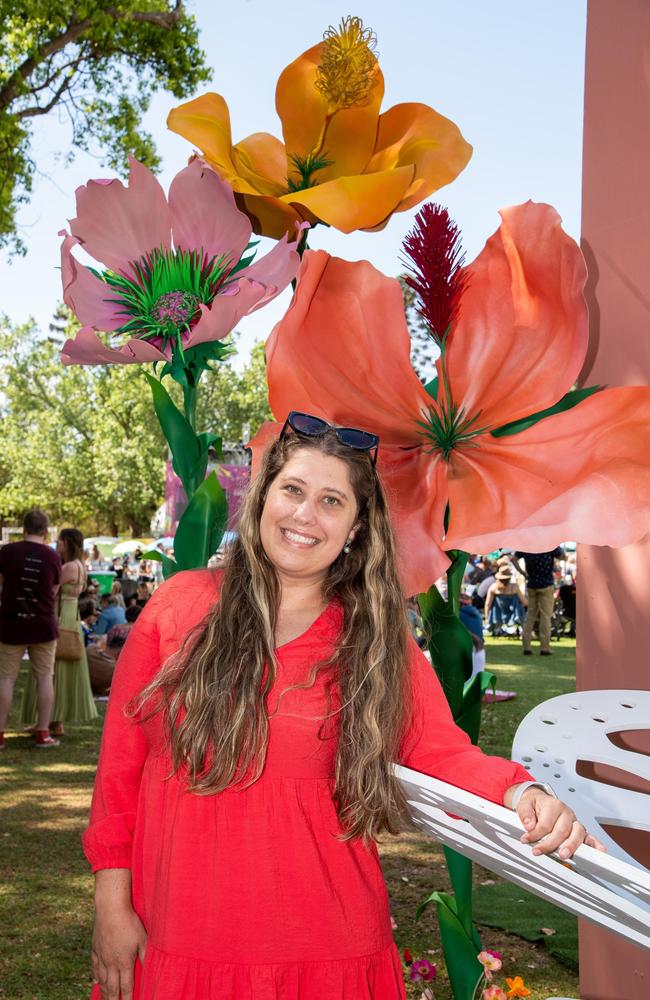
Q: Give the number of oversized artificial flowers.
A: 3